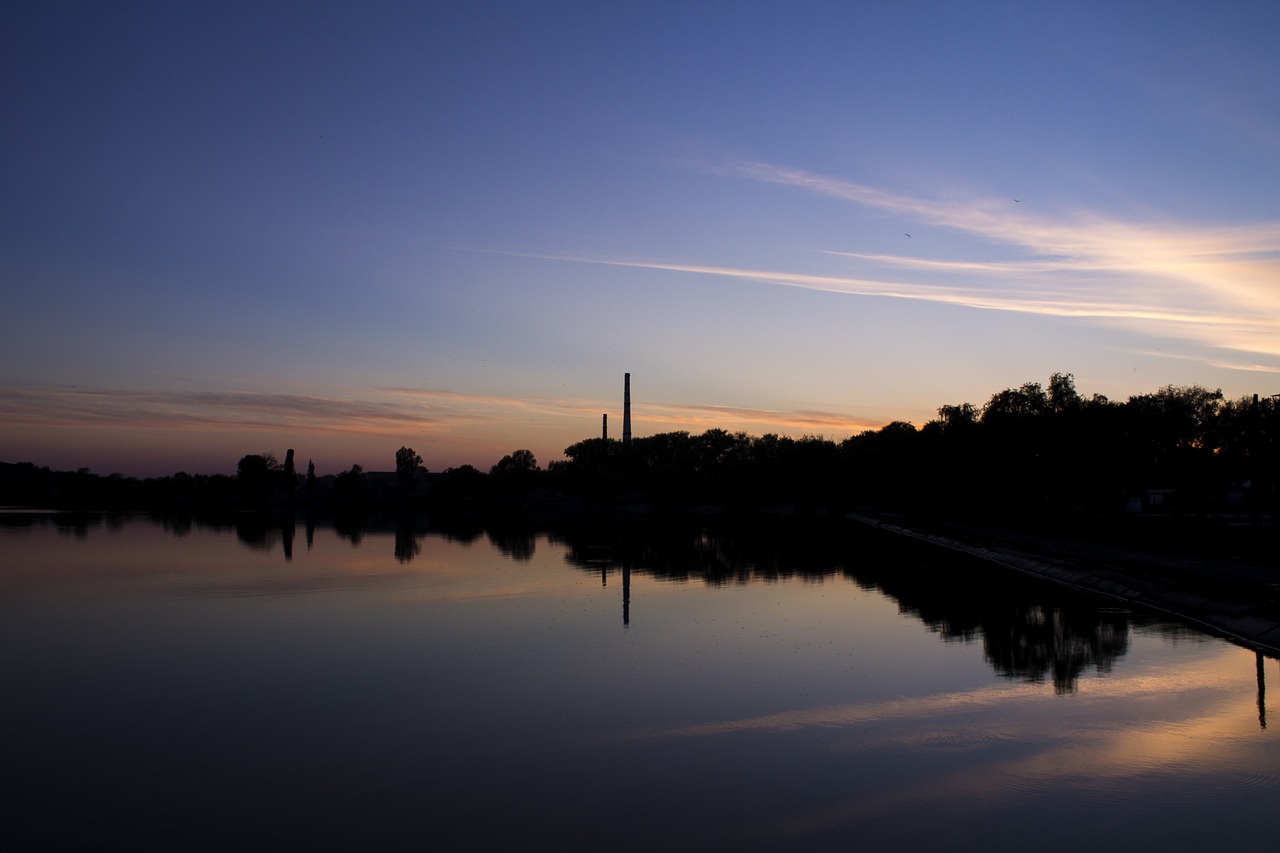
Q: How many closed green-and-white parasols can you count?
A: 0